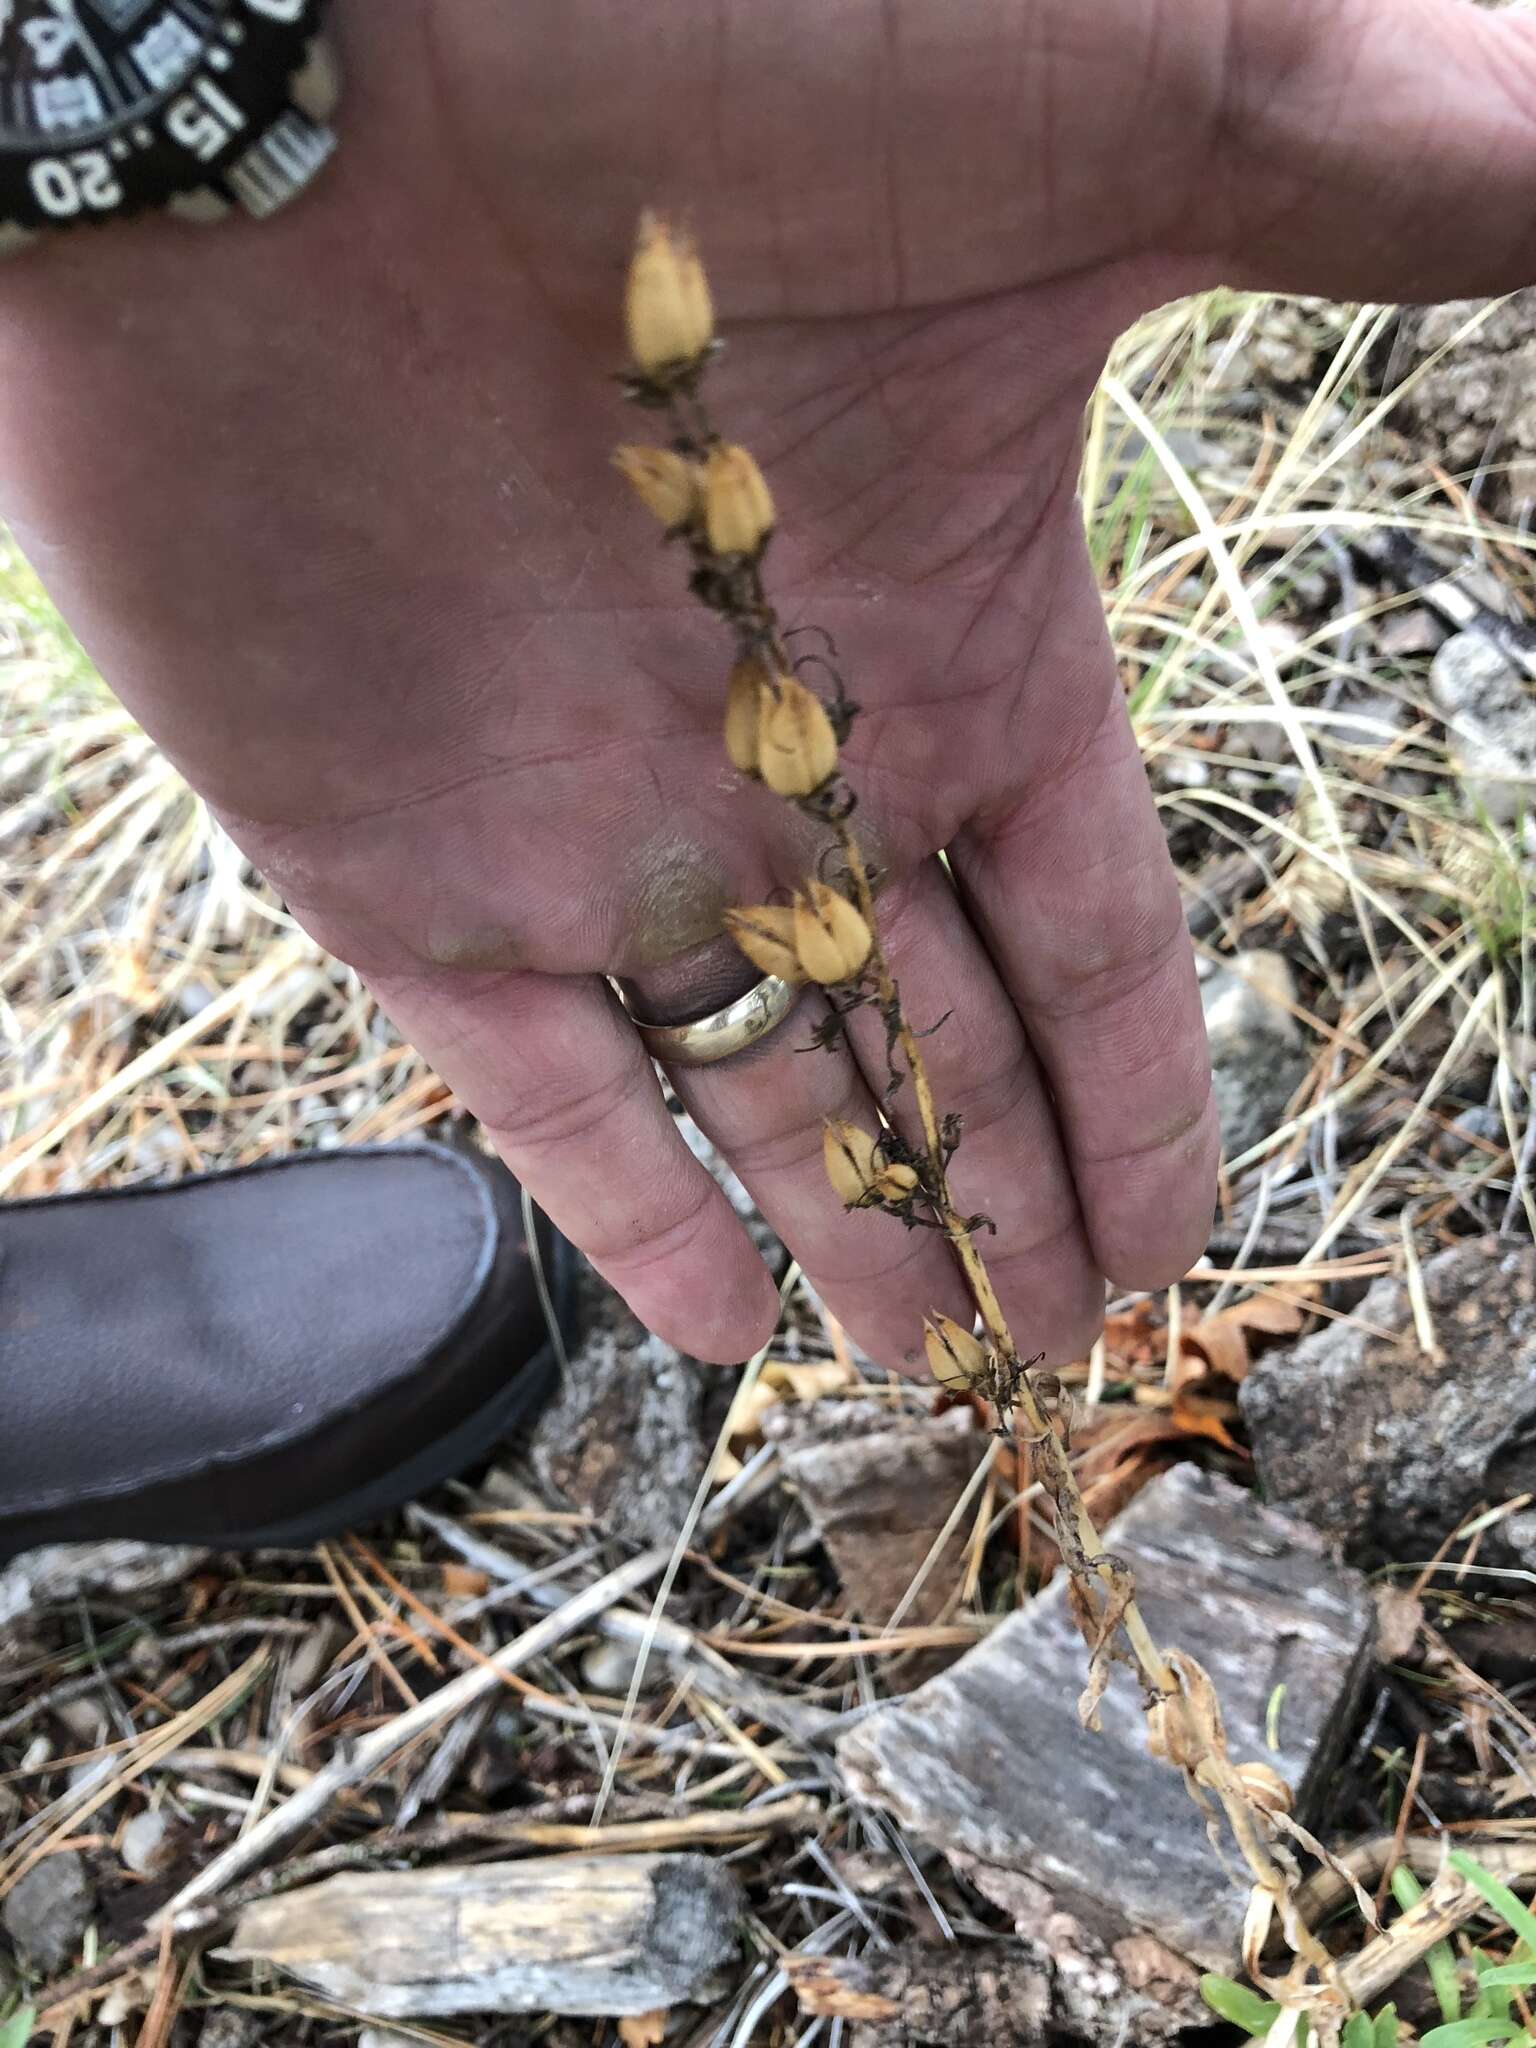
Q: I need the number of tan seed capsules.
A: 10